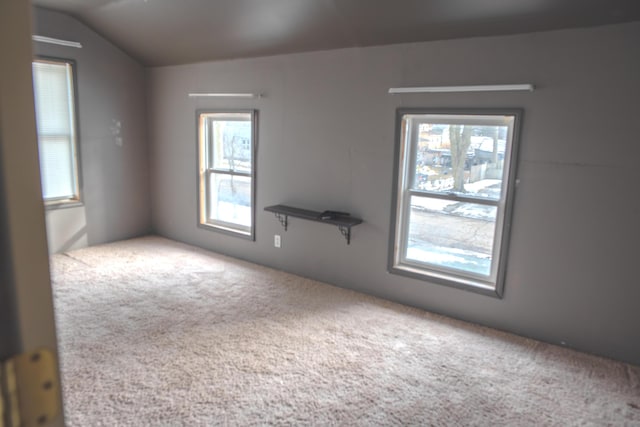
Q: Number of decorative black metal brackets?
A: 2